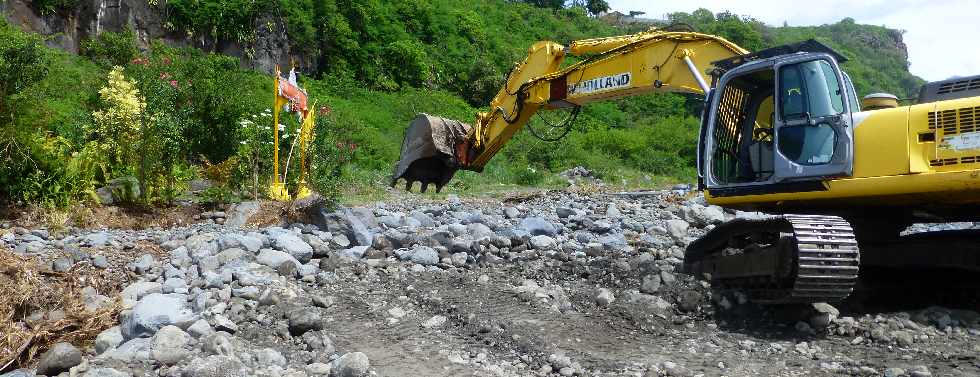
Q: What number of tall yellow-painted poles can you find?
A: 2